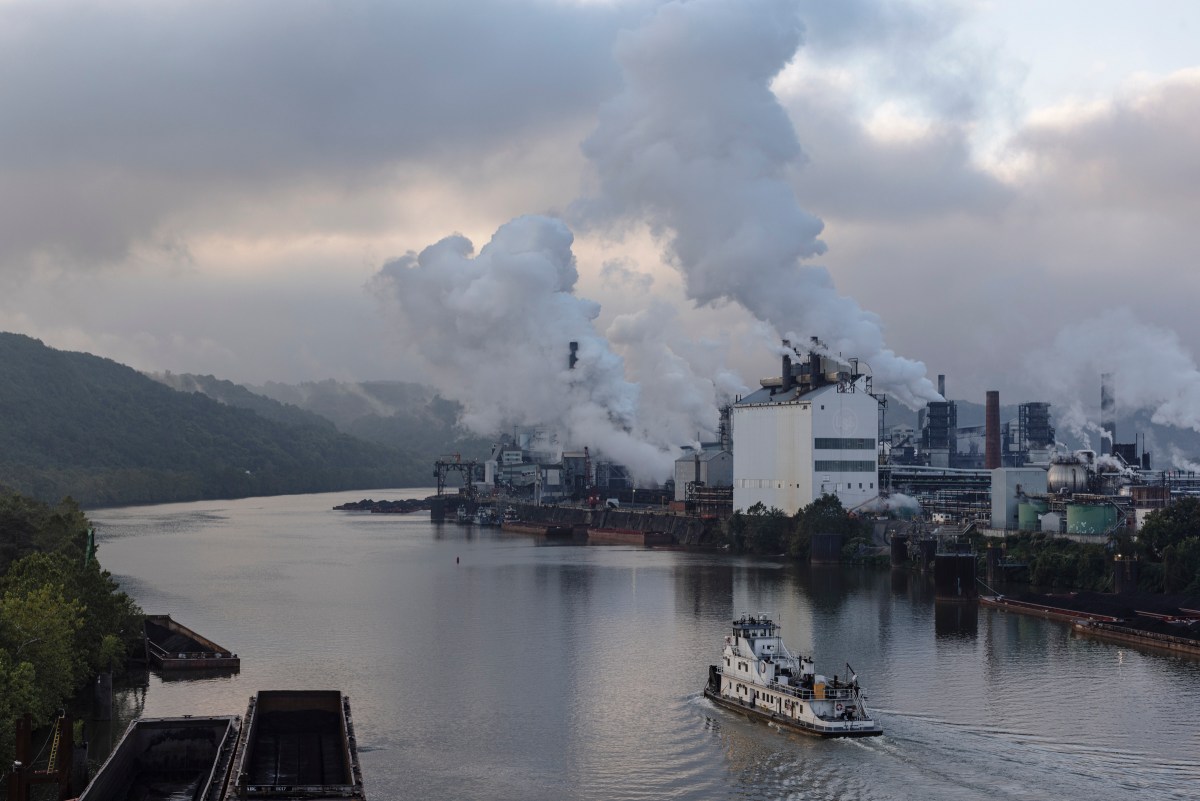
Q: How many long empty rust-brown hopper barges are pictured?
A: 2